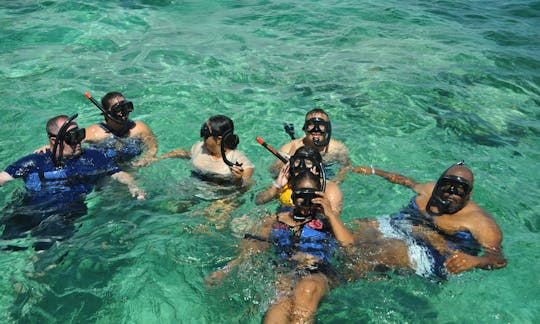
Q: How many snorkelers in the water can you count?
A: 7